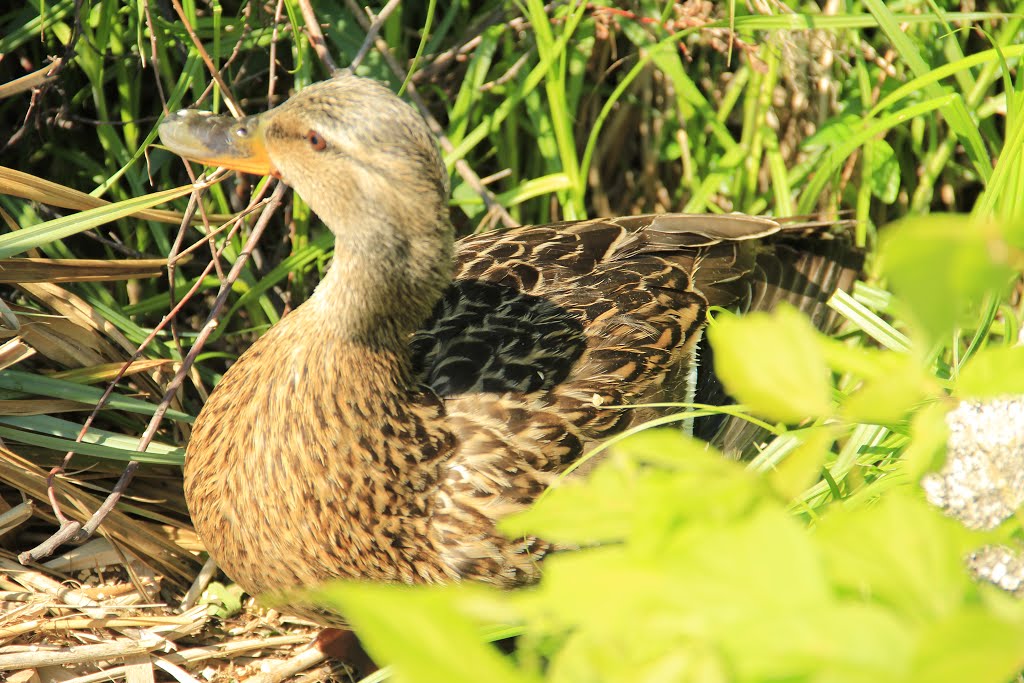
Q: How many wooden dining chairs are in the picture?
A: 0